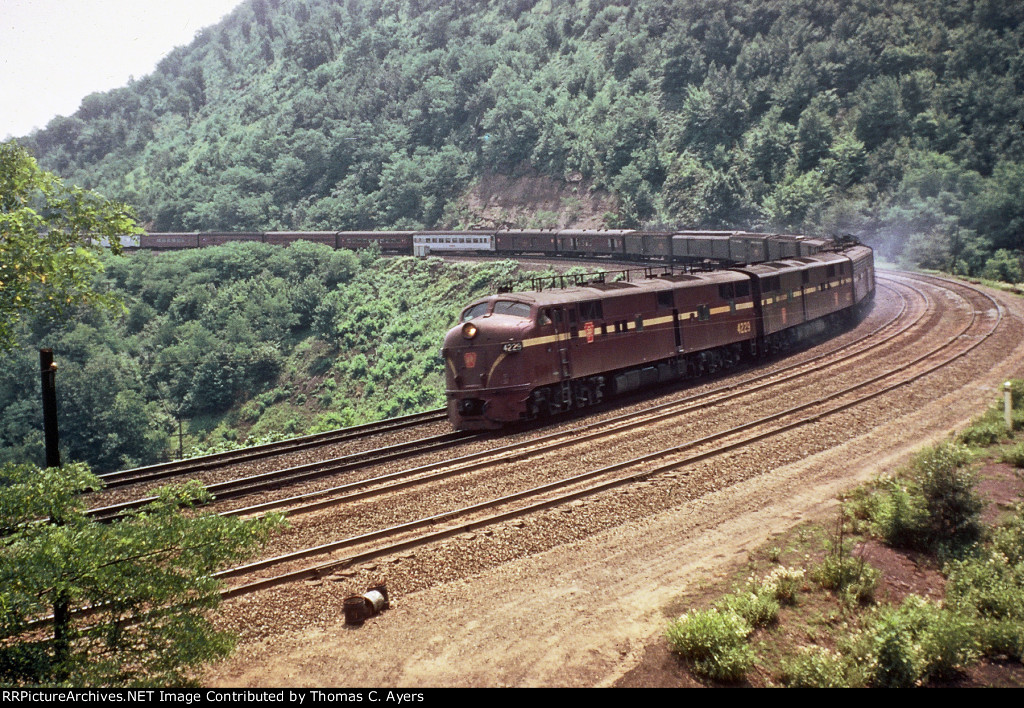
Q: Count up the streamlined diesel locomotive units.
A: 2